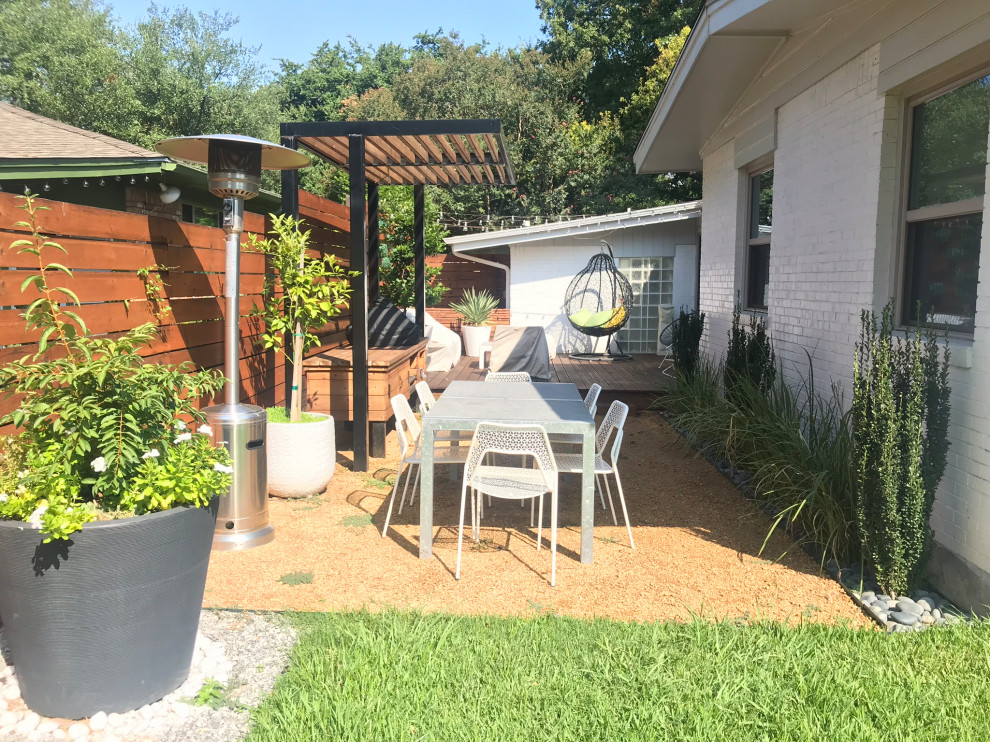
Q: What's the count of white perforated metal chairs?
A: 6